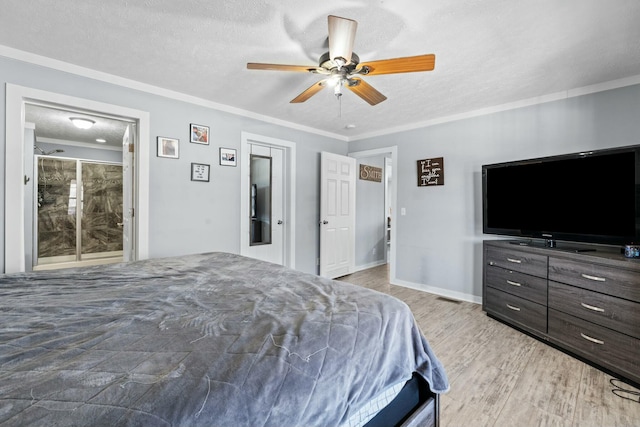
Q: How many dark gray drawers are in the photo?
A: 6